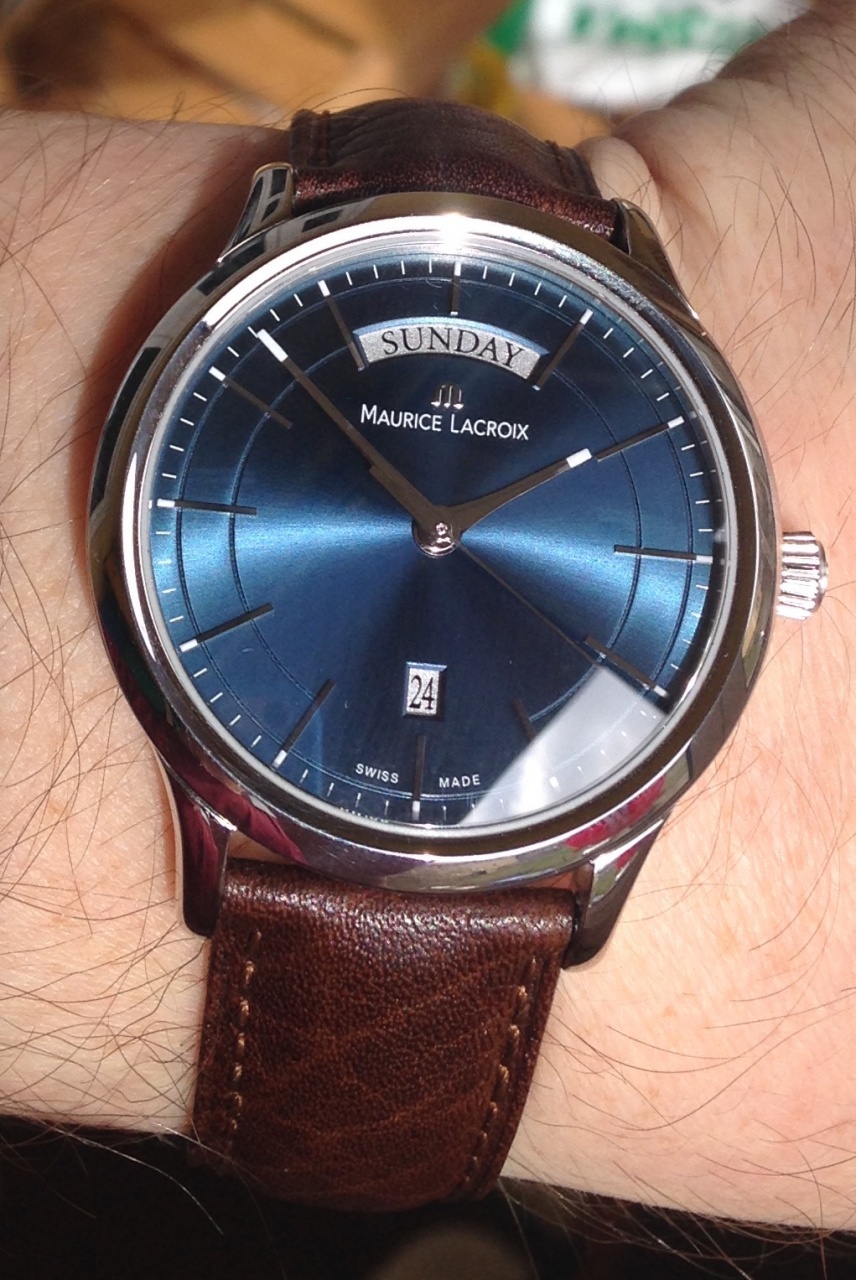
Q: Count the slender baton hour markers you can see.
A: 12